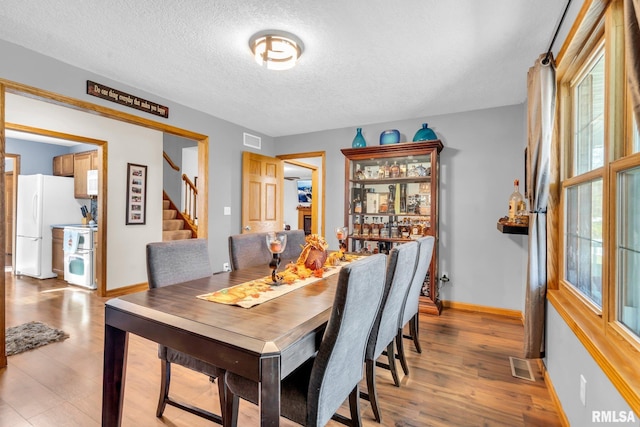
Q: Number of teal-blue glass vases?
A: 3